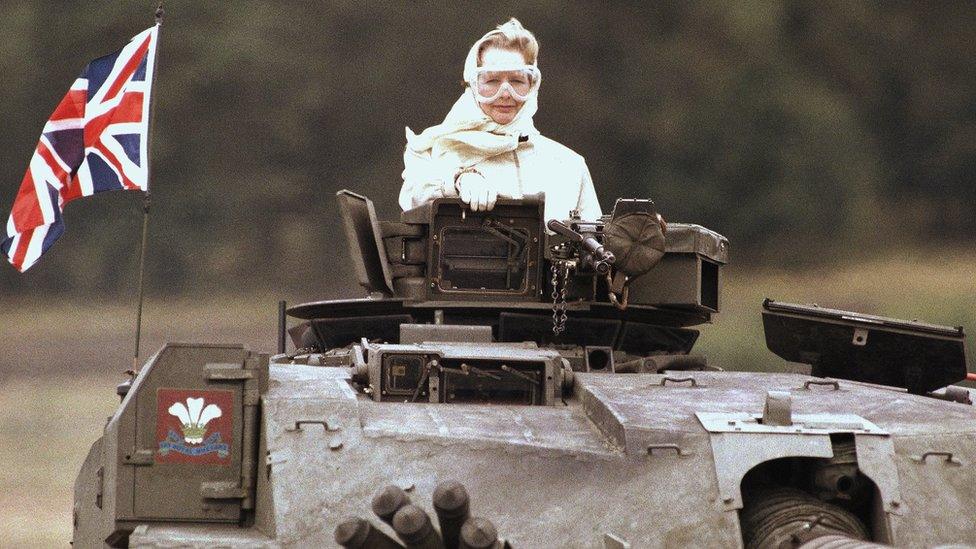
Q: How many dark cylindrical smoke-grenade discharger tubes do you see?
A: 5